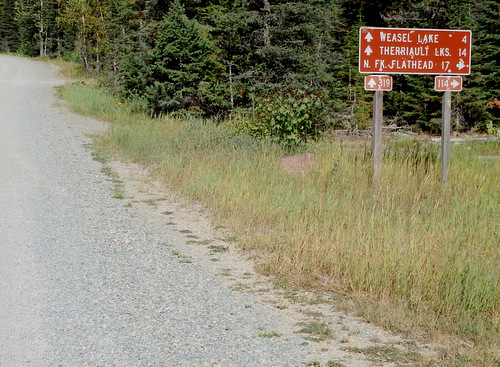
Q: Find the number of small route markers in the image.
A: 2